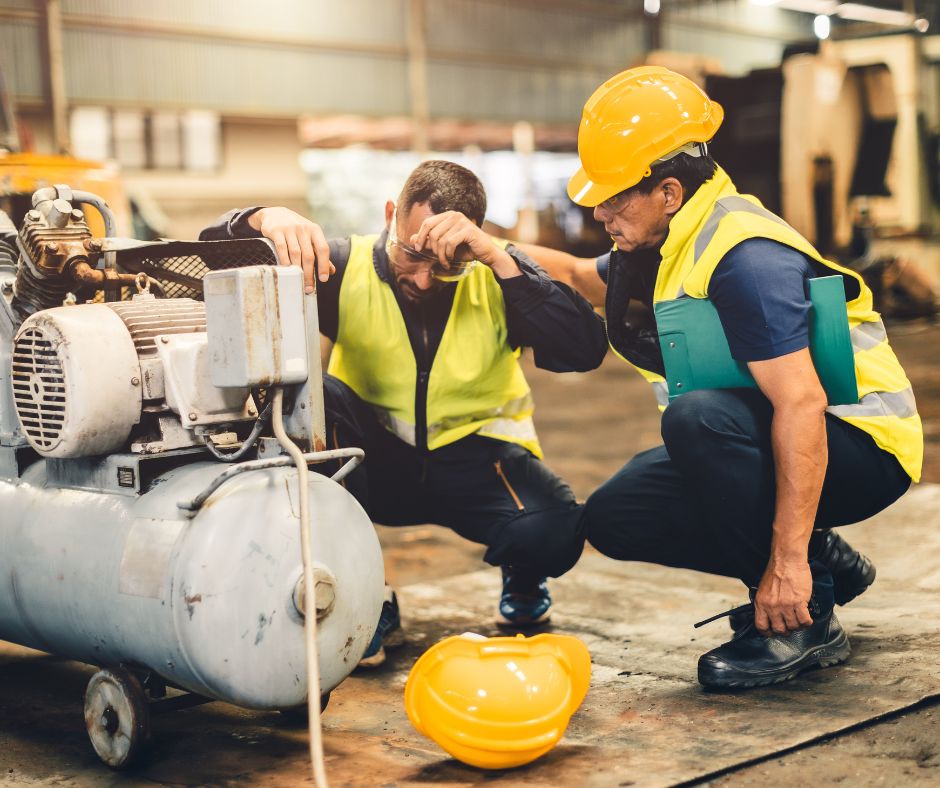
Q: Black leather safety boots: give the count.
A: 2